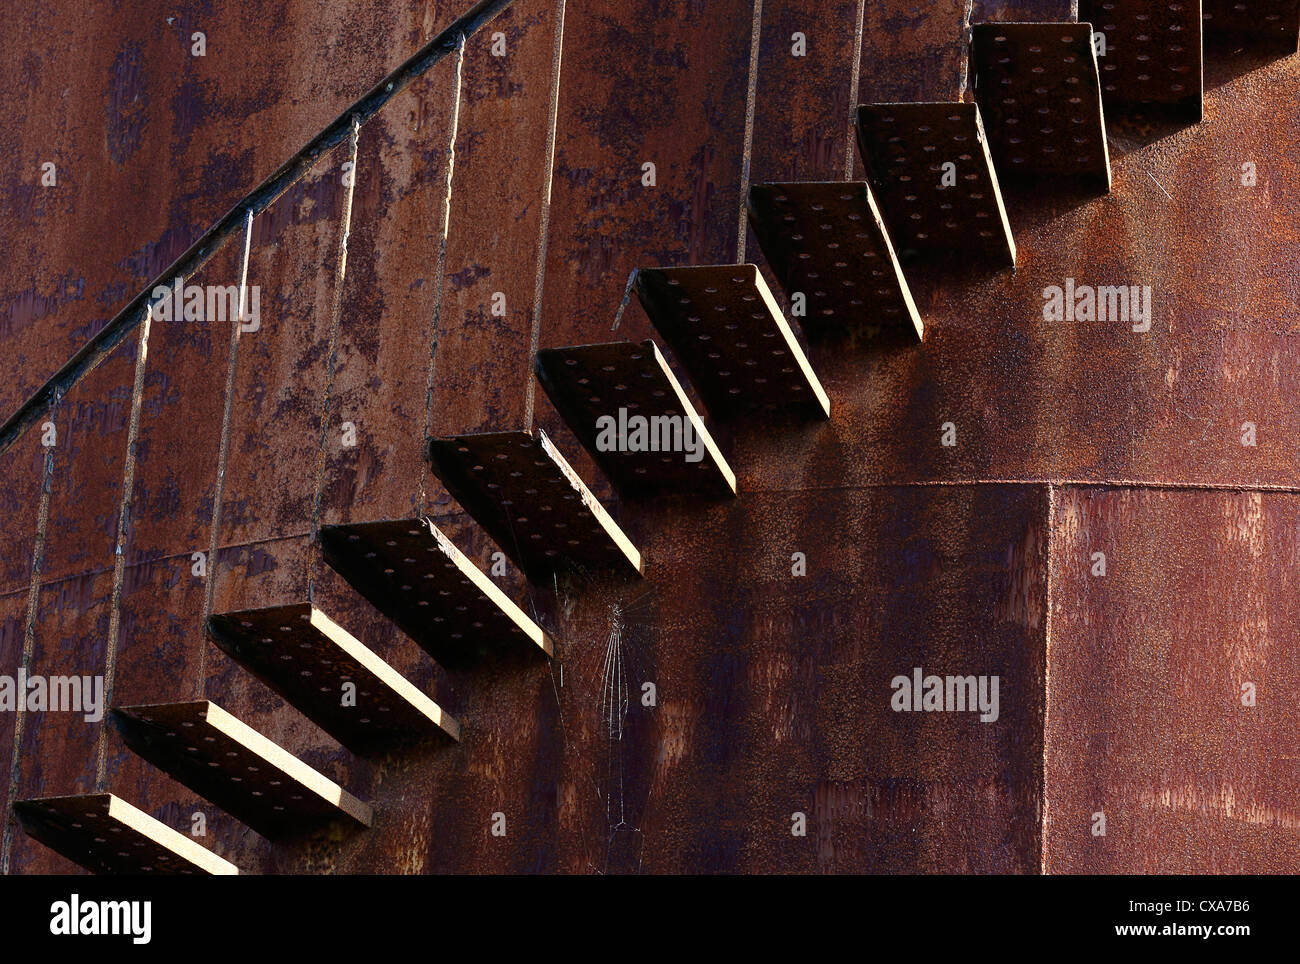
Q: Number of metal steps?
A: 12